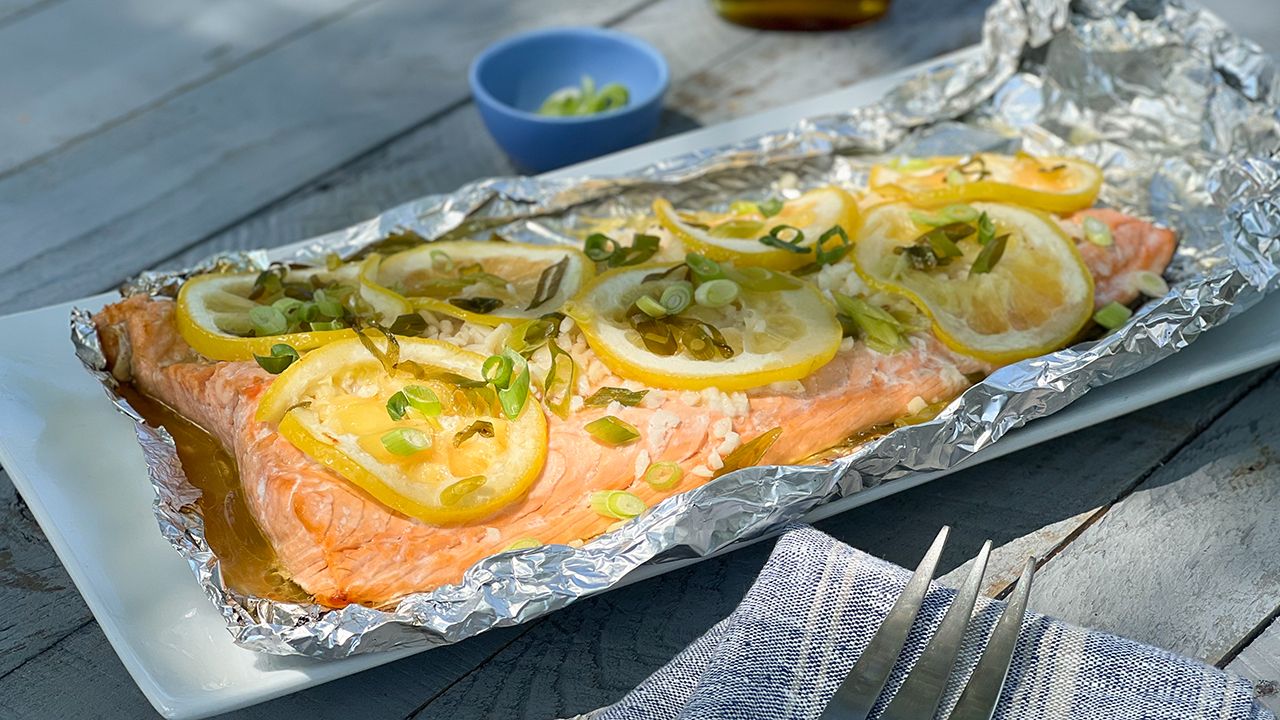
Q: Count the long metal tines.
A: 3